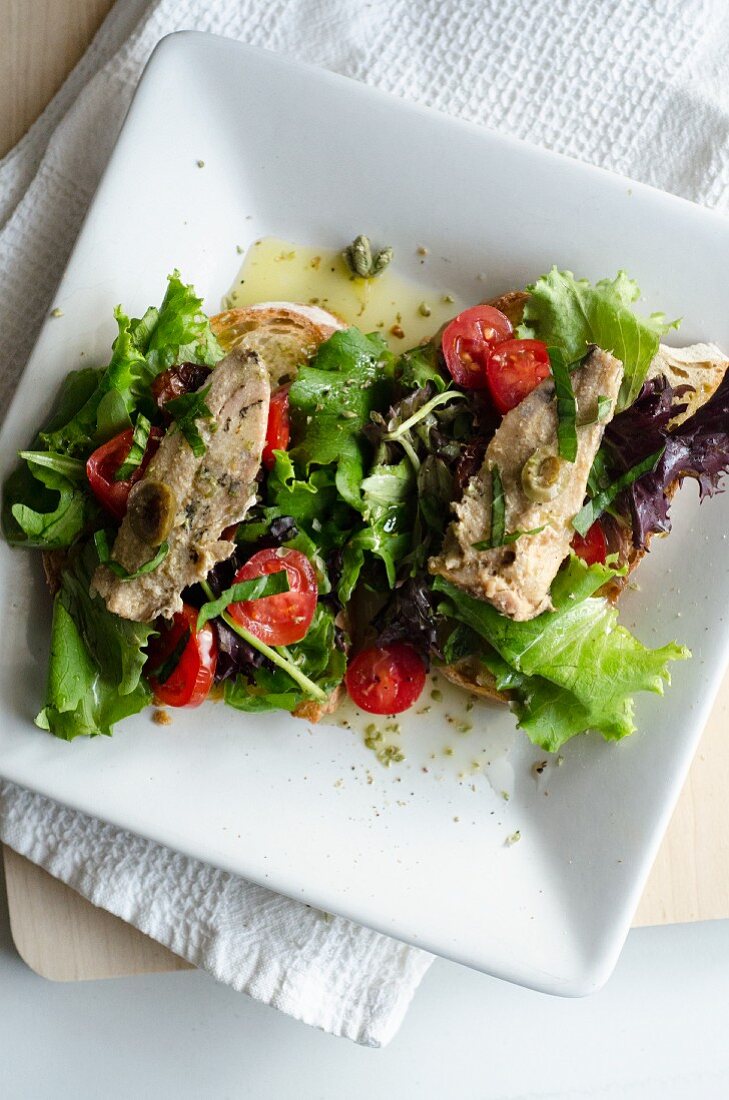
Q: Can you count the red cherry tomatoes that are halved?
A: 8